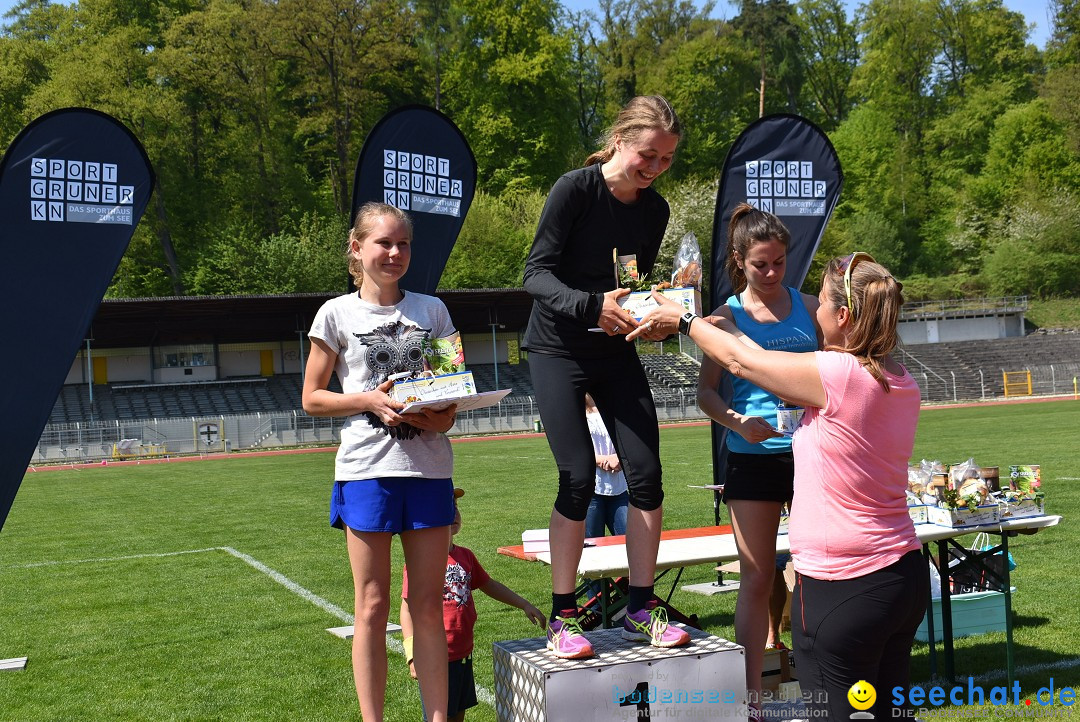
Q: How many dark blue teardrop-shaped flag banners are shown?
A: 3